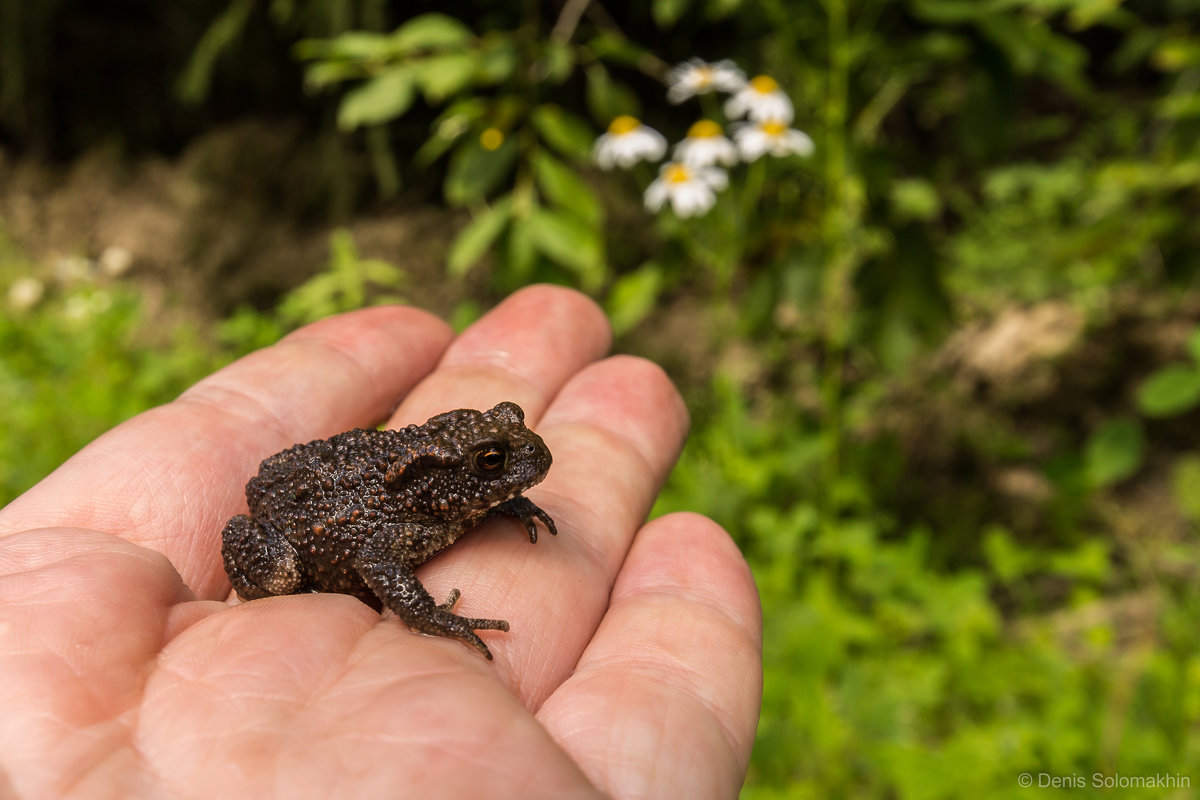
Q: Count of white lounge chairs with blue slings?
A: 0